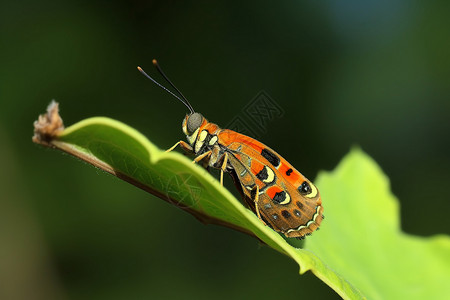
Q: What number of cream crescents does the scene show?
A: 3